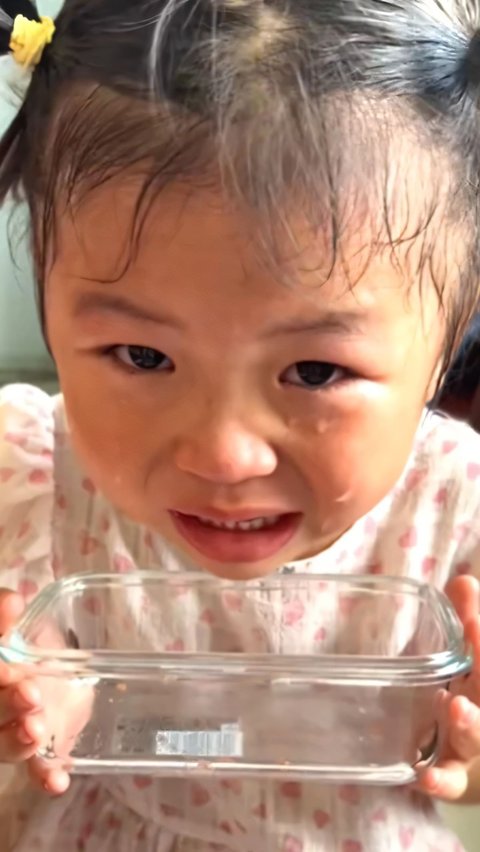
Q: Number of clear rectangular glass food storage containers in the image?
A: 1